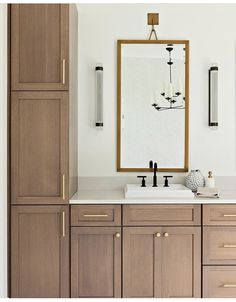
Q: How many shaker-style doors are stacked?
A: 3